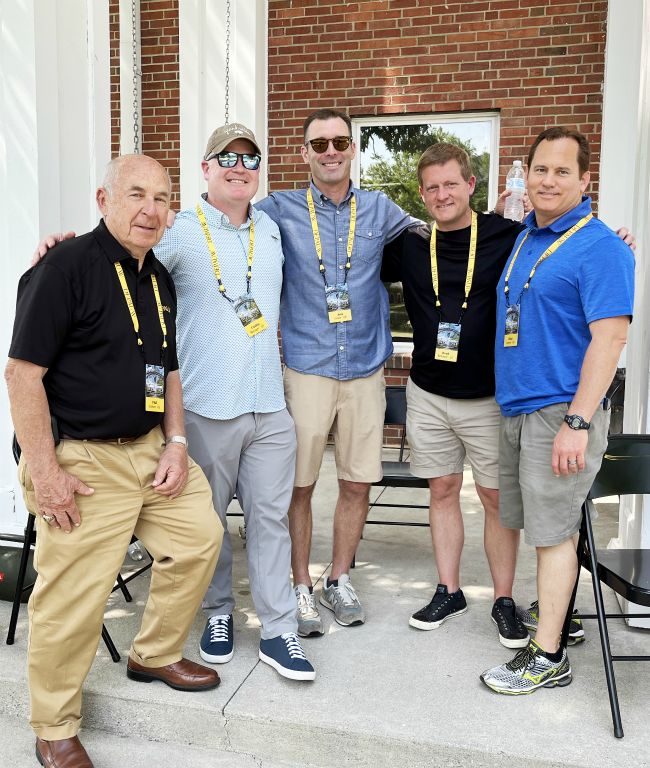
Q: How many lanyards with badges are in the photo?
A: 5